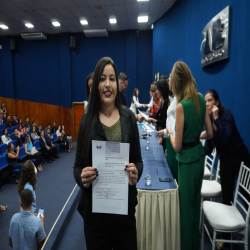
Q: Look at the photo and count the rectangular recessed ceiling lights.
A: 7